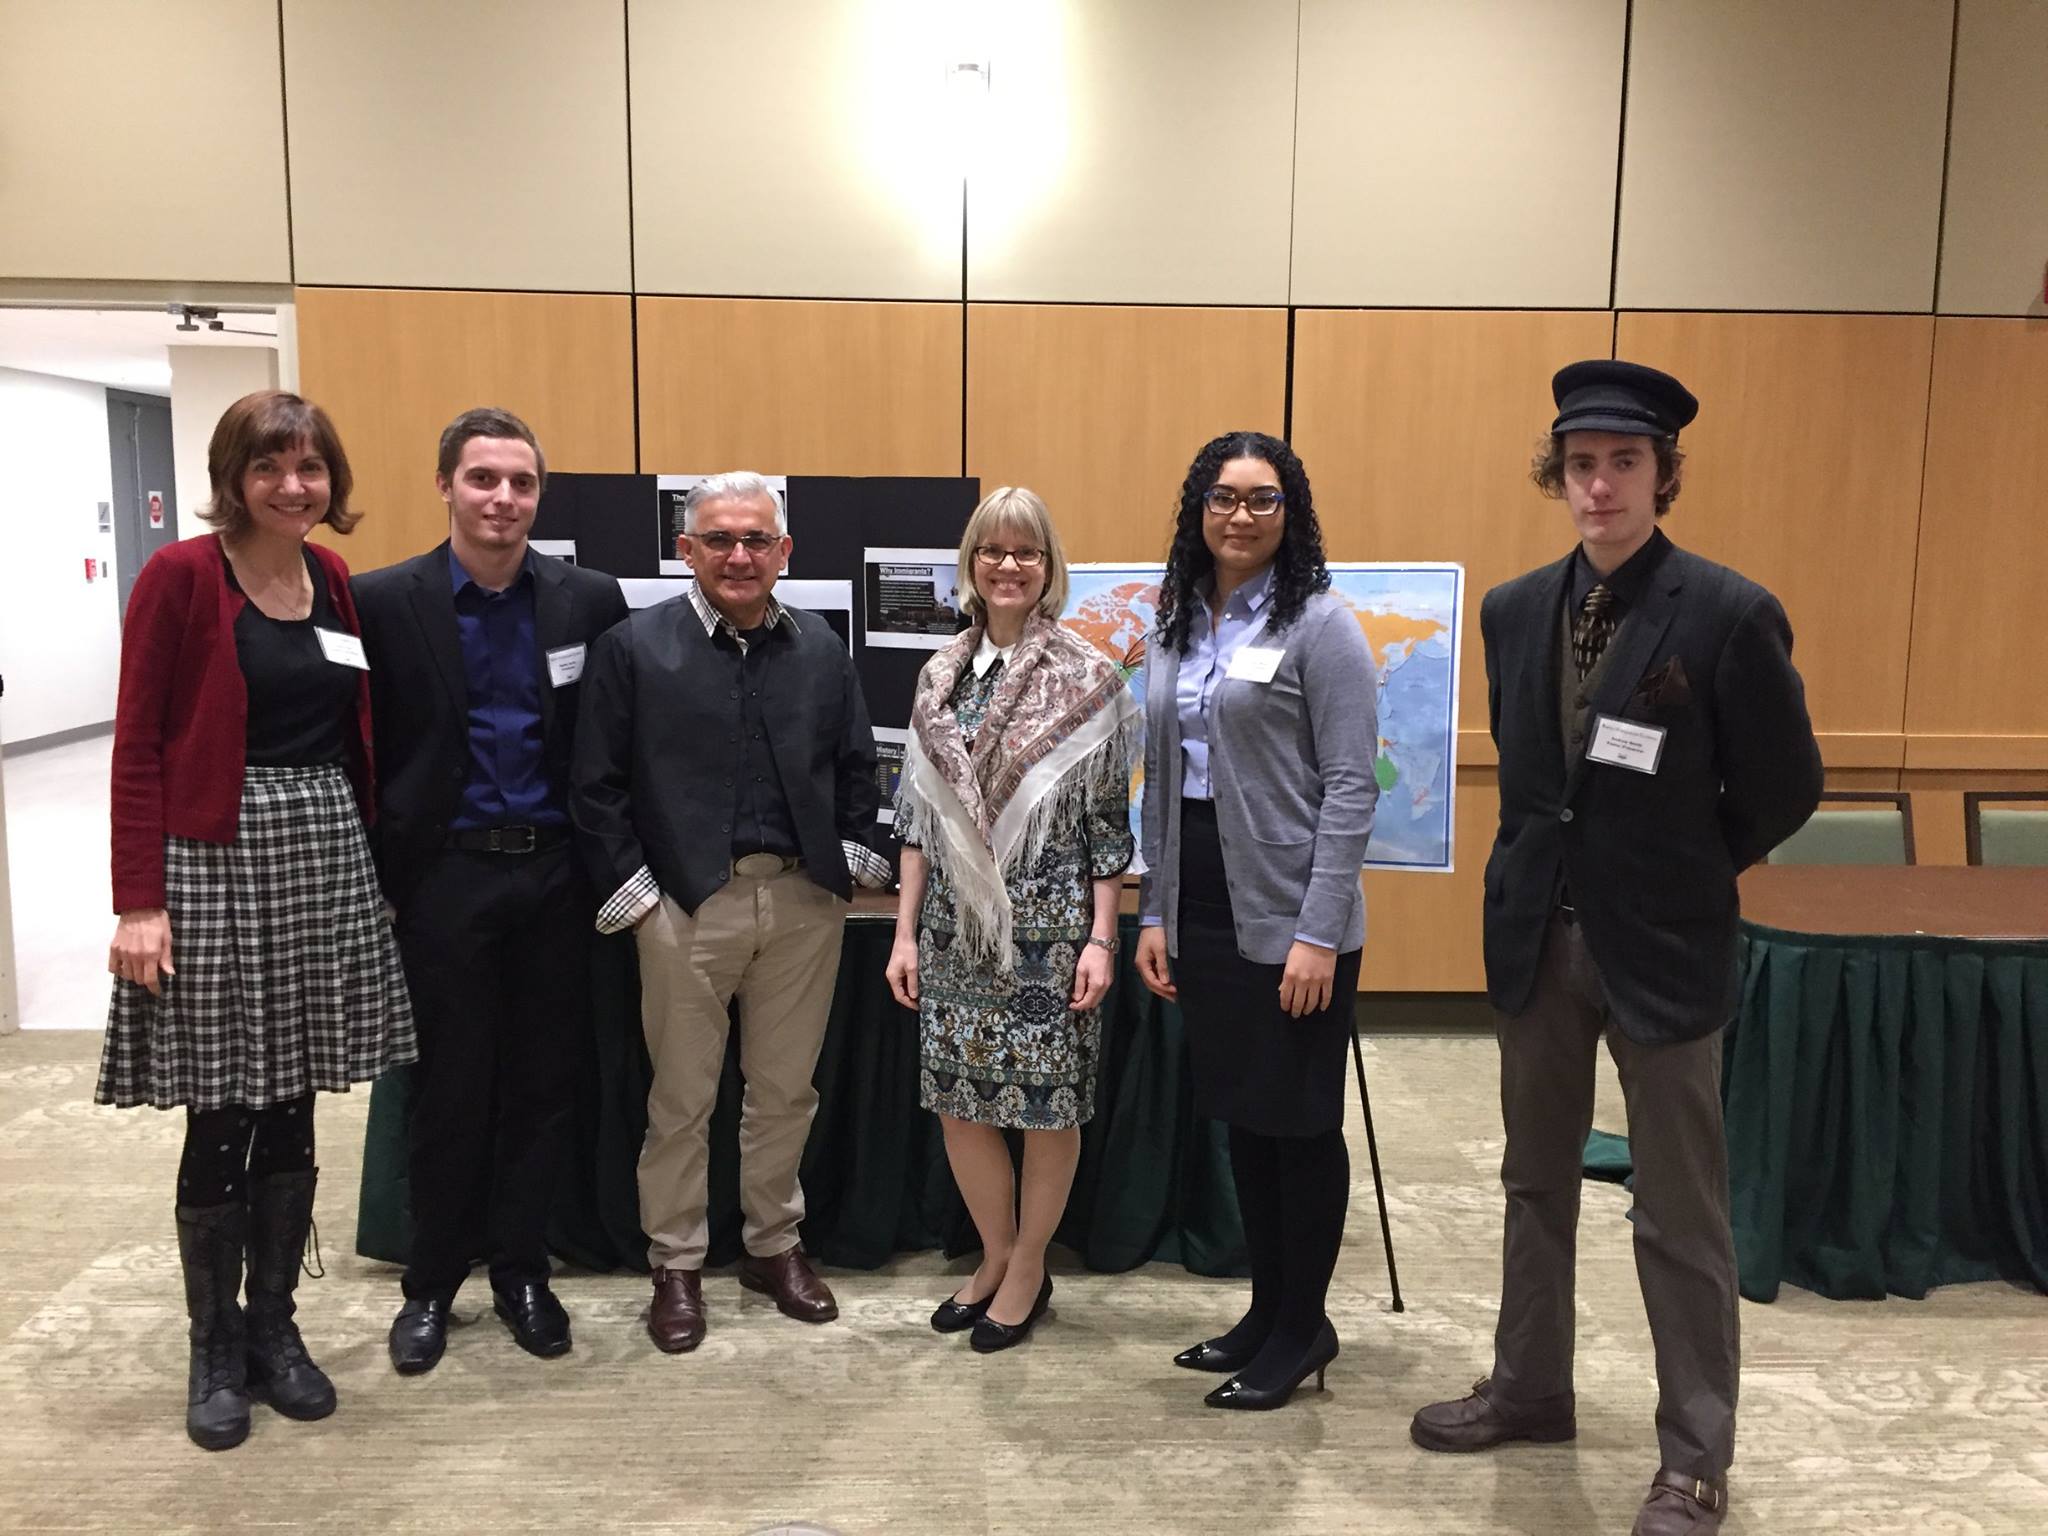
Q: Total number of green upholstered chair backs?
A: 2